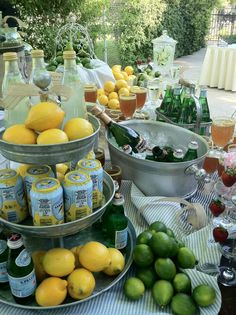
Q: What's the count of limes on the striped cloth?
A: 15